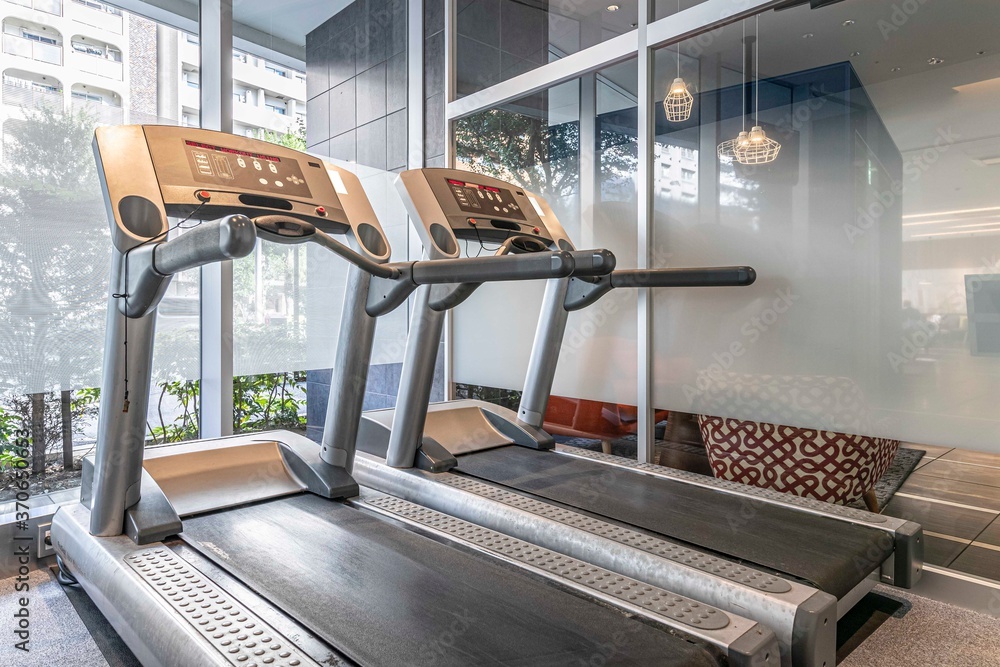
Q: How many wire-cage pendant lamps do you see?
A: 3